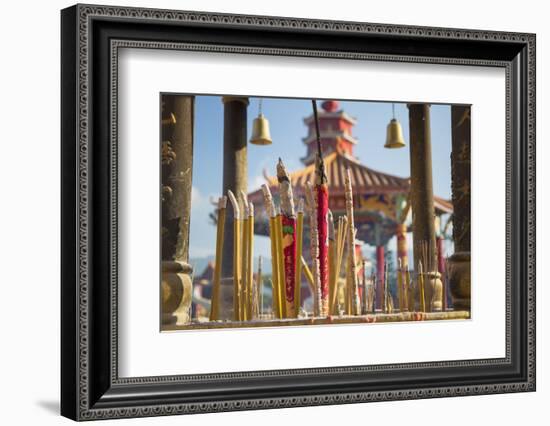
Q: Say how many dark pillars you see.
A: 4